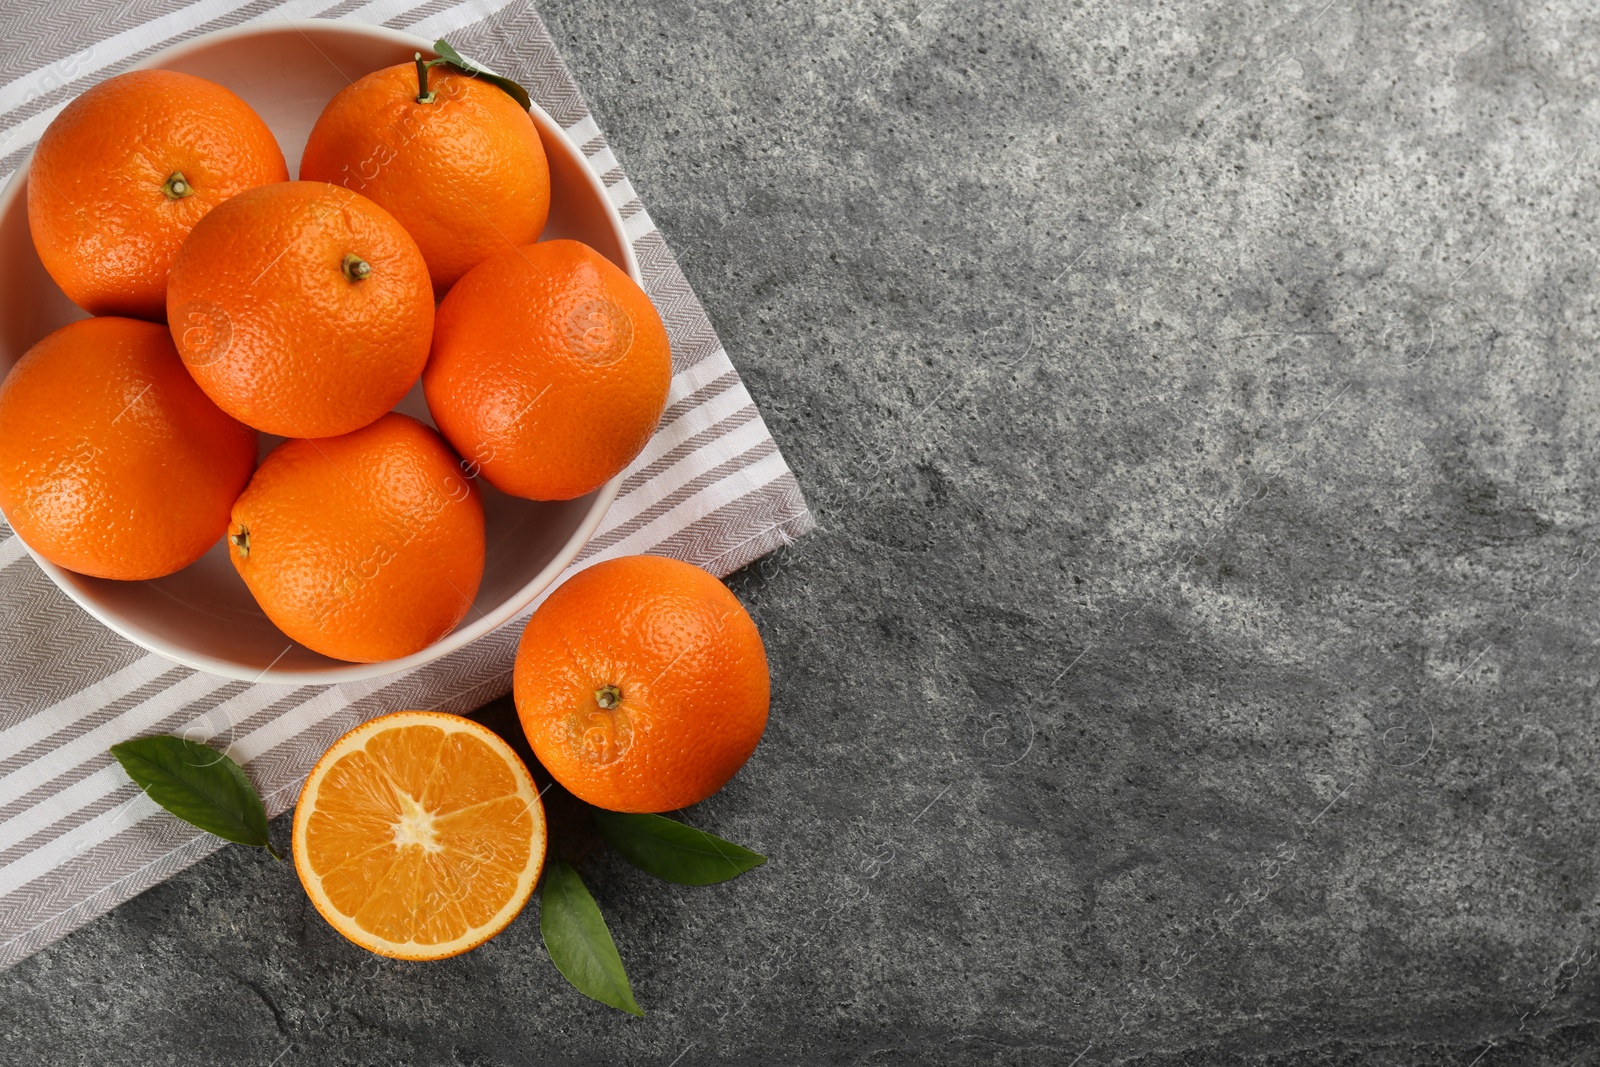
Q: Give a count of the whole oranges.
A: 7